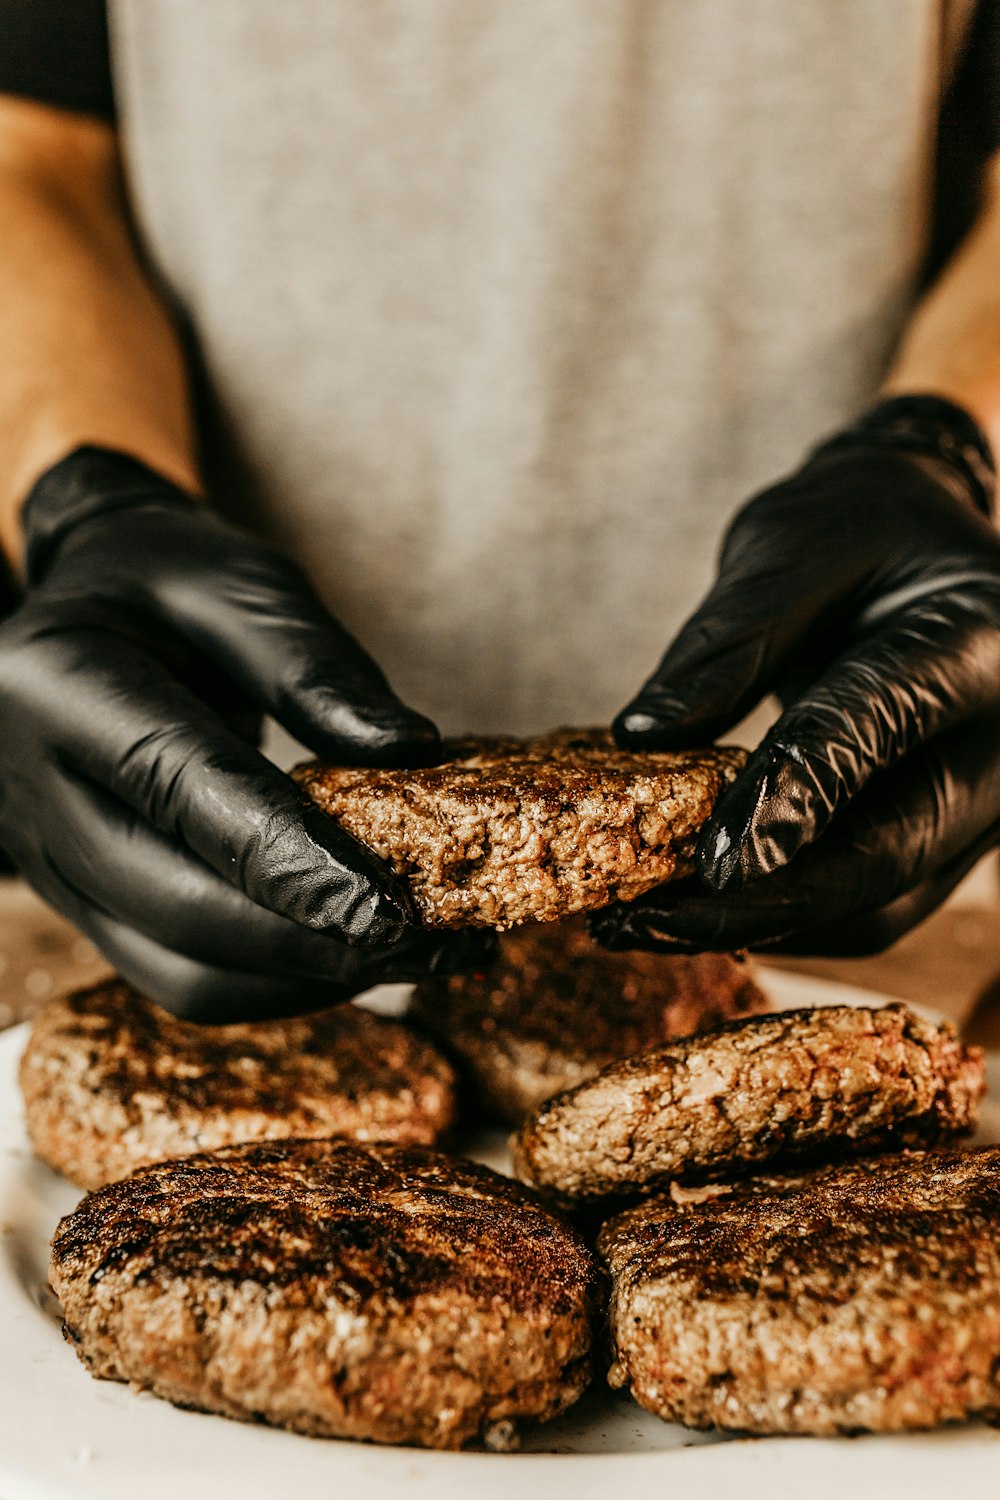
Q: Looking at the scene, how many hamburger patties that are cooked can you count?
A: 6